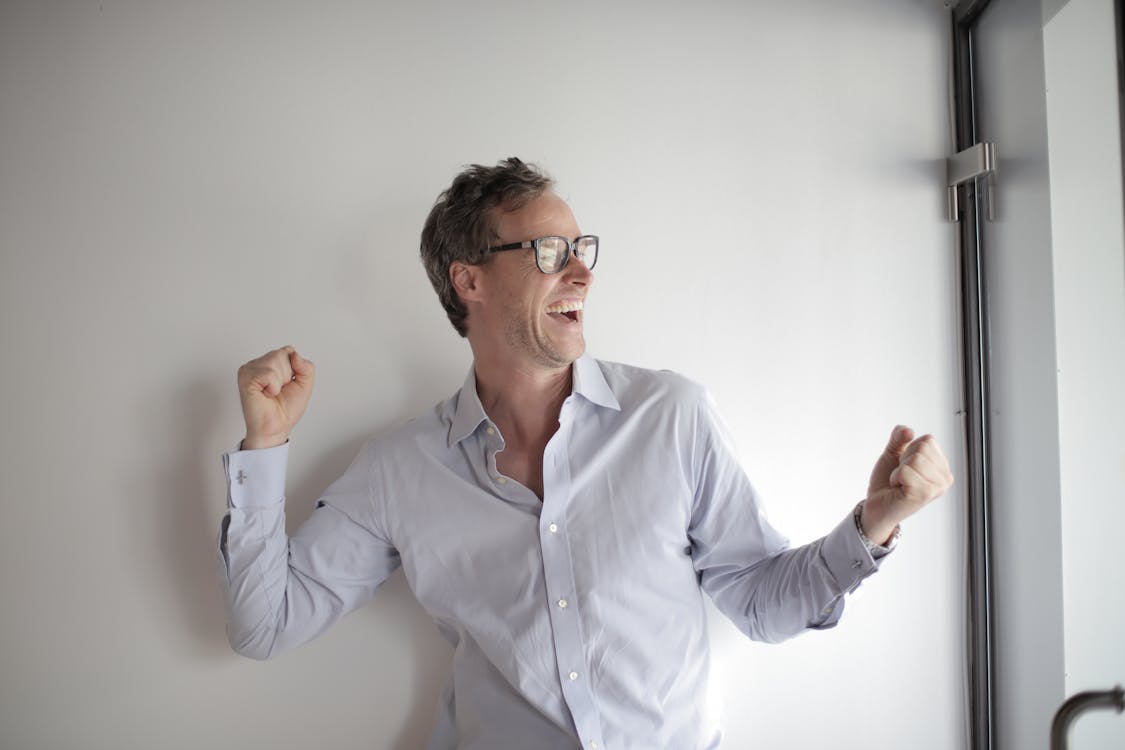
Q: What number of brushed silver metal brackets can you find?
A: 1